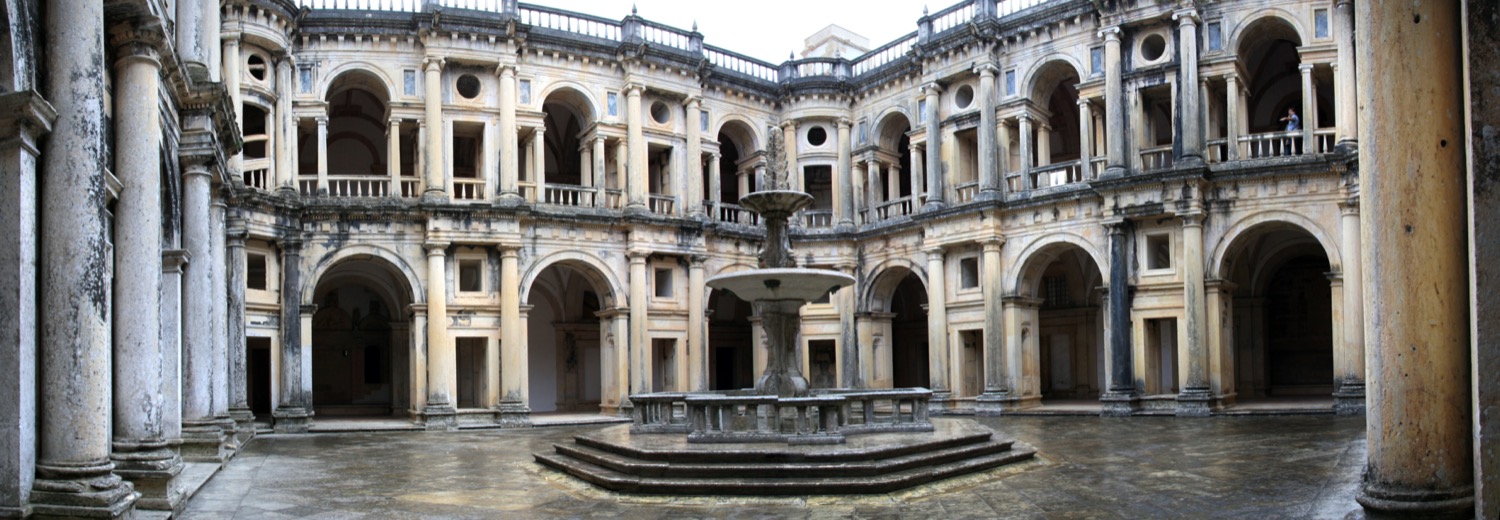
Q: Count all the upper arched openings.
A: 6